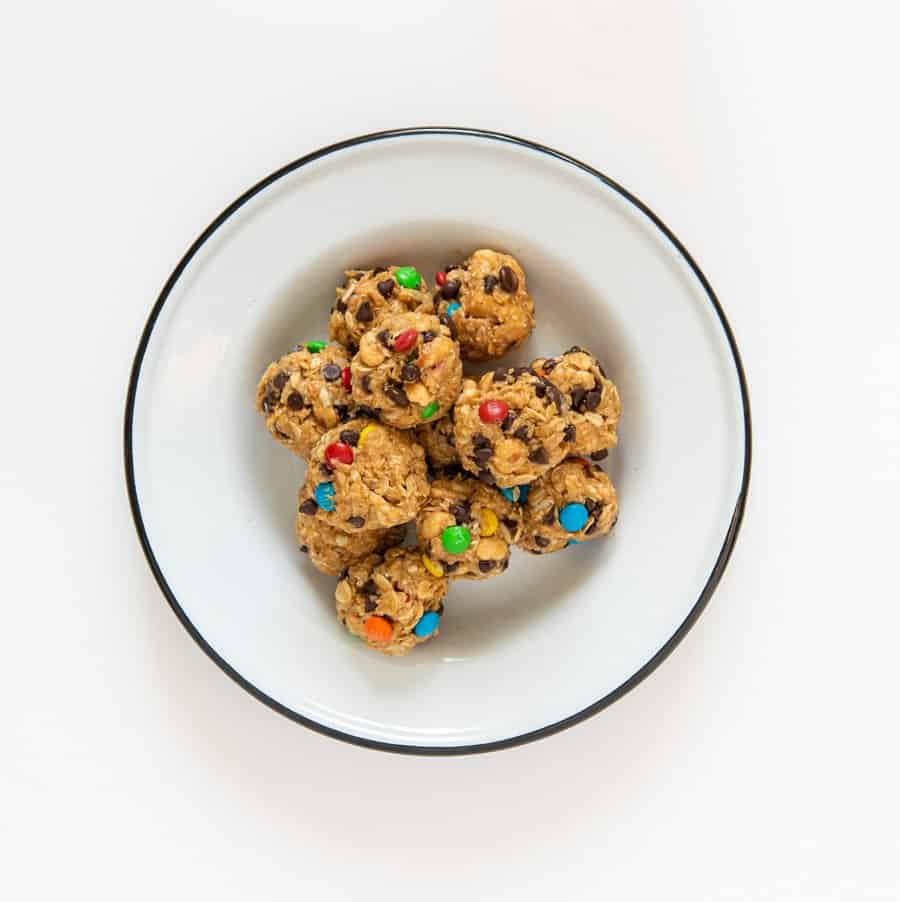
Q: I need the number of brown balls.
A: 12